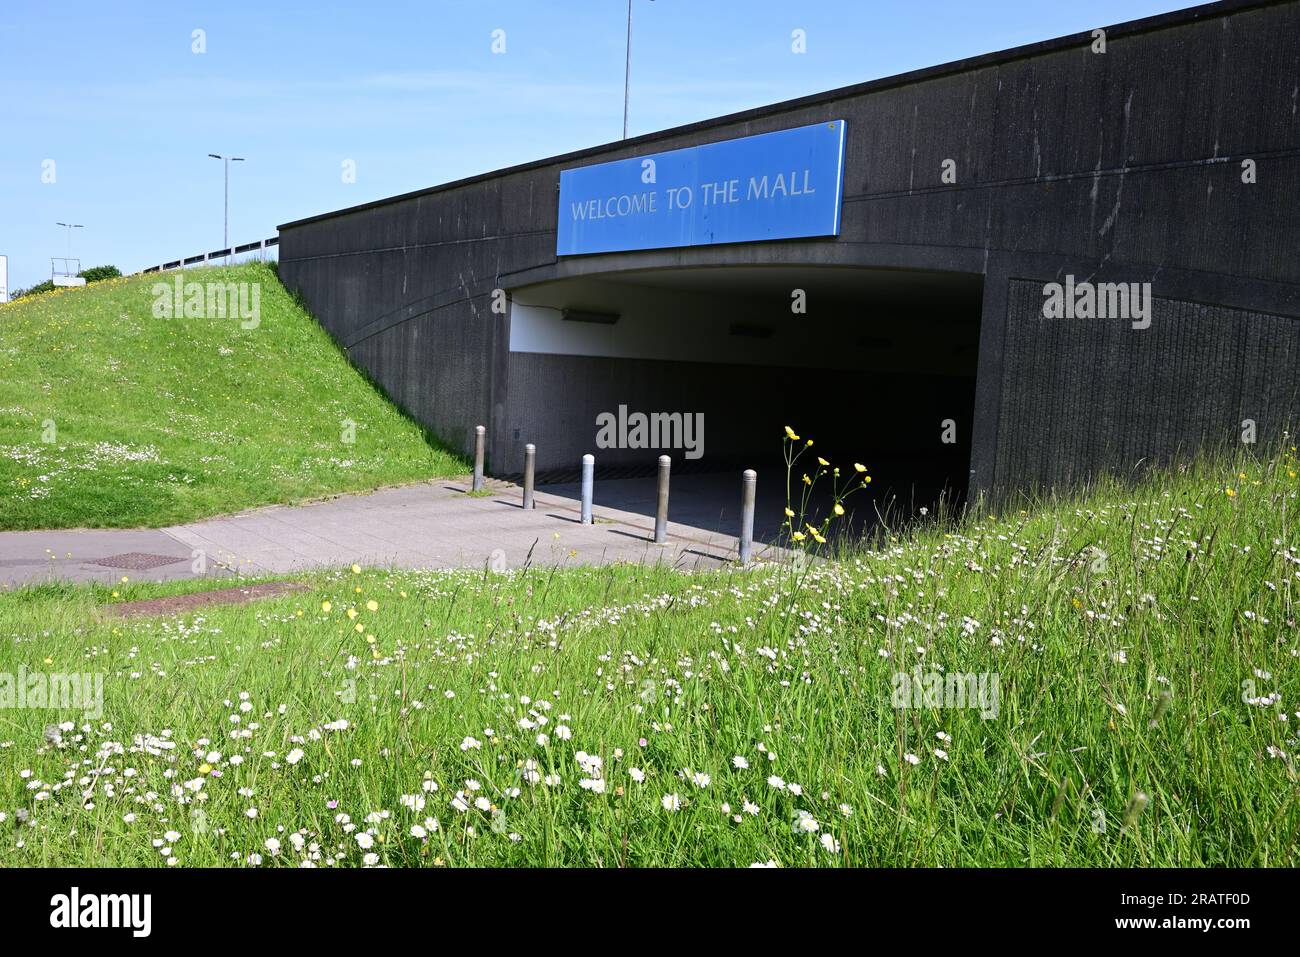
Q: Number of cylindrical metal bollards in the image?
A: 5